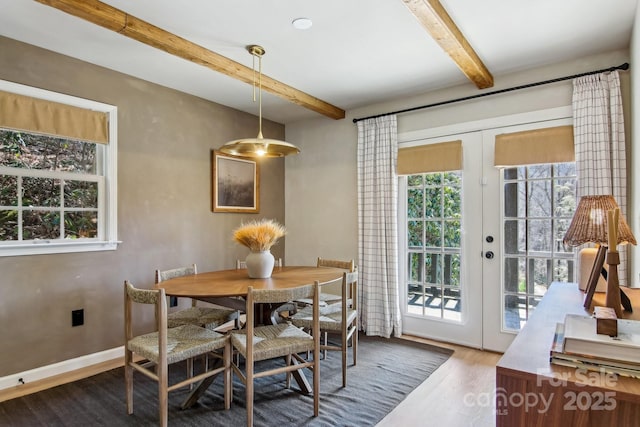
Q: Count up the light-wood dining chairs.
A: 6